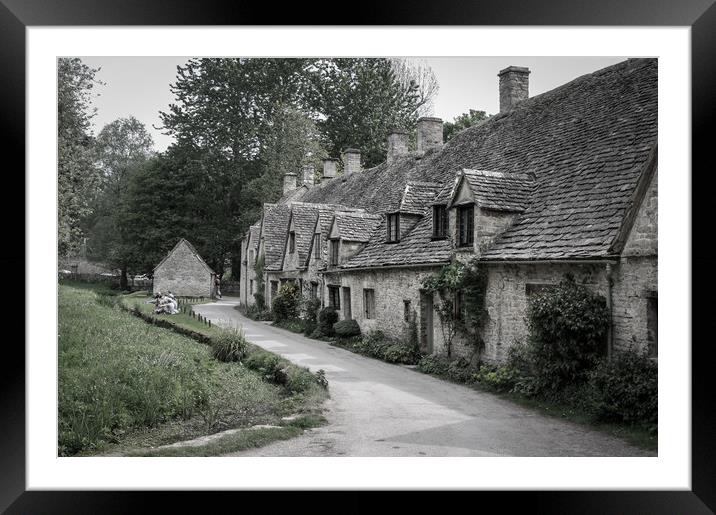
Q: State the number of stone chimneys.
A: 7